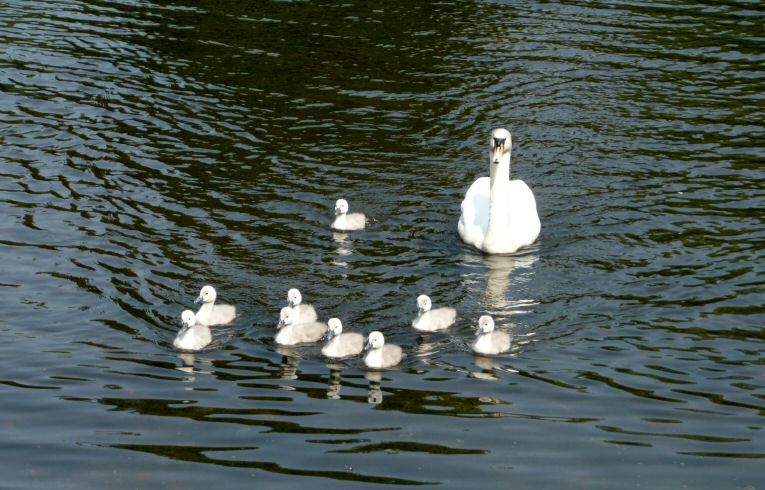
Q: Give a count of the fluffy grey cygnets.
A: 9